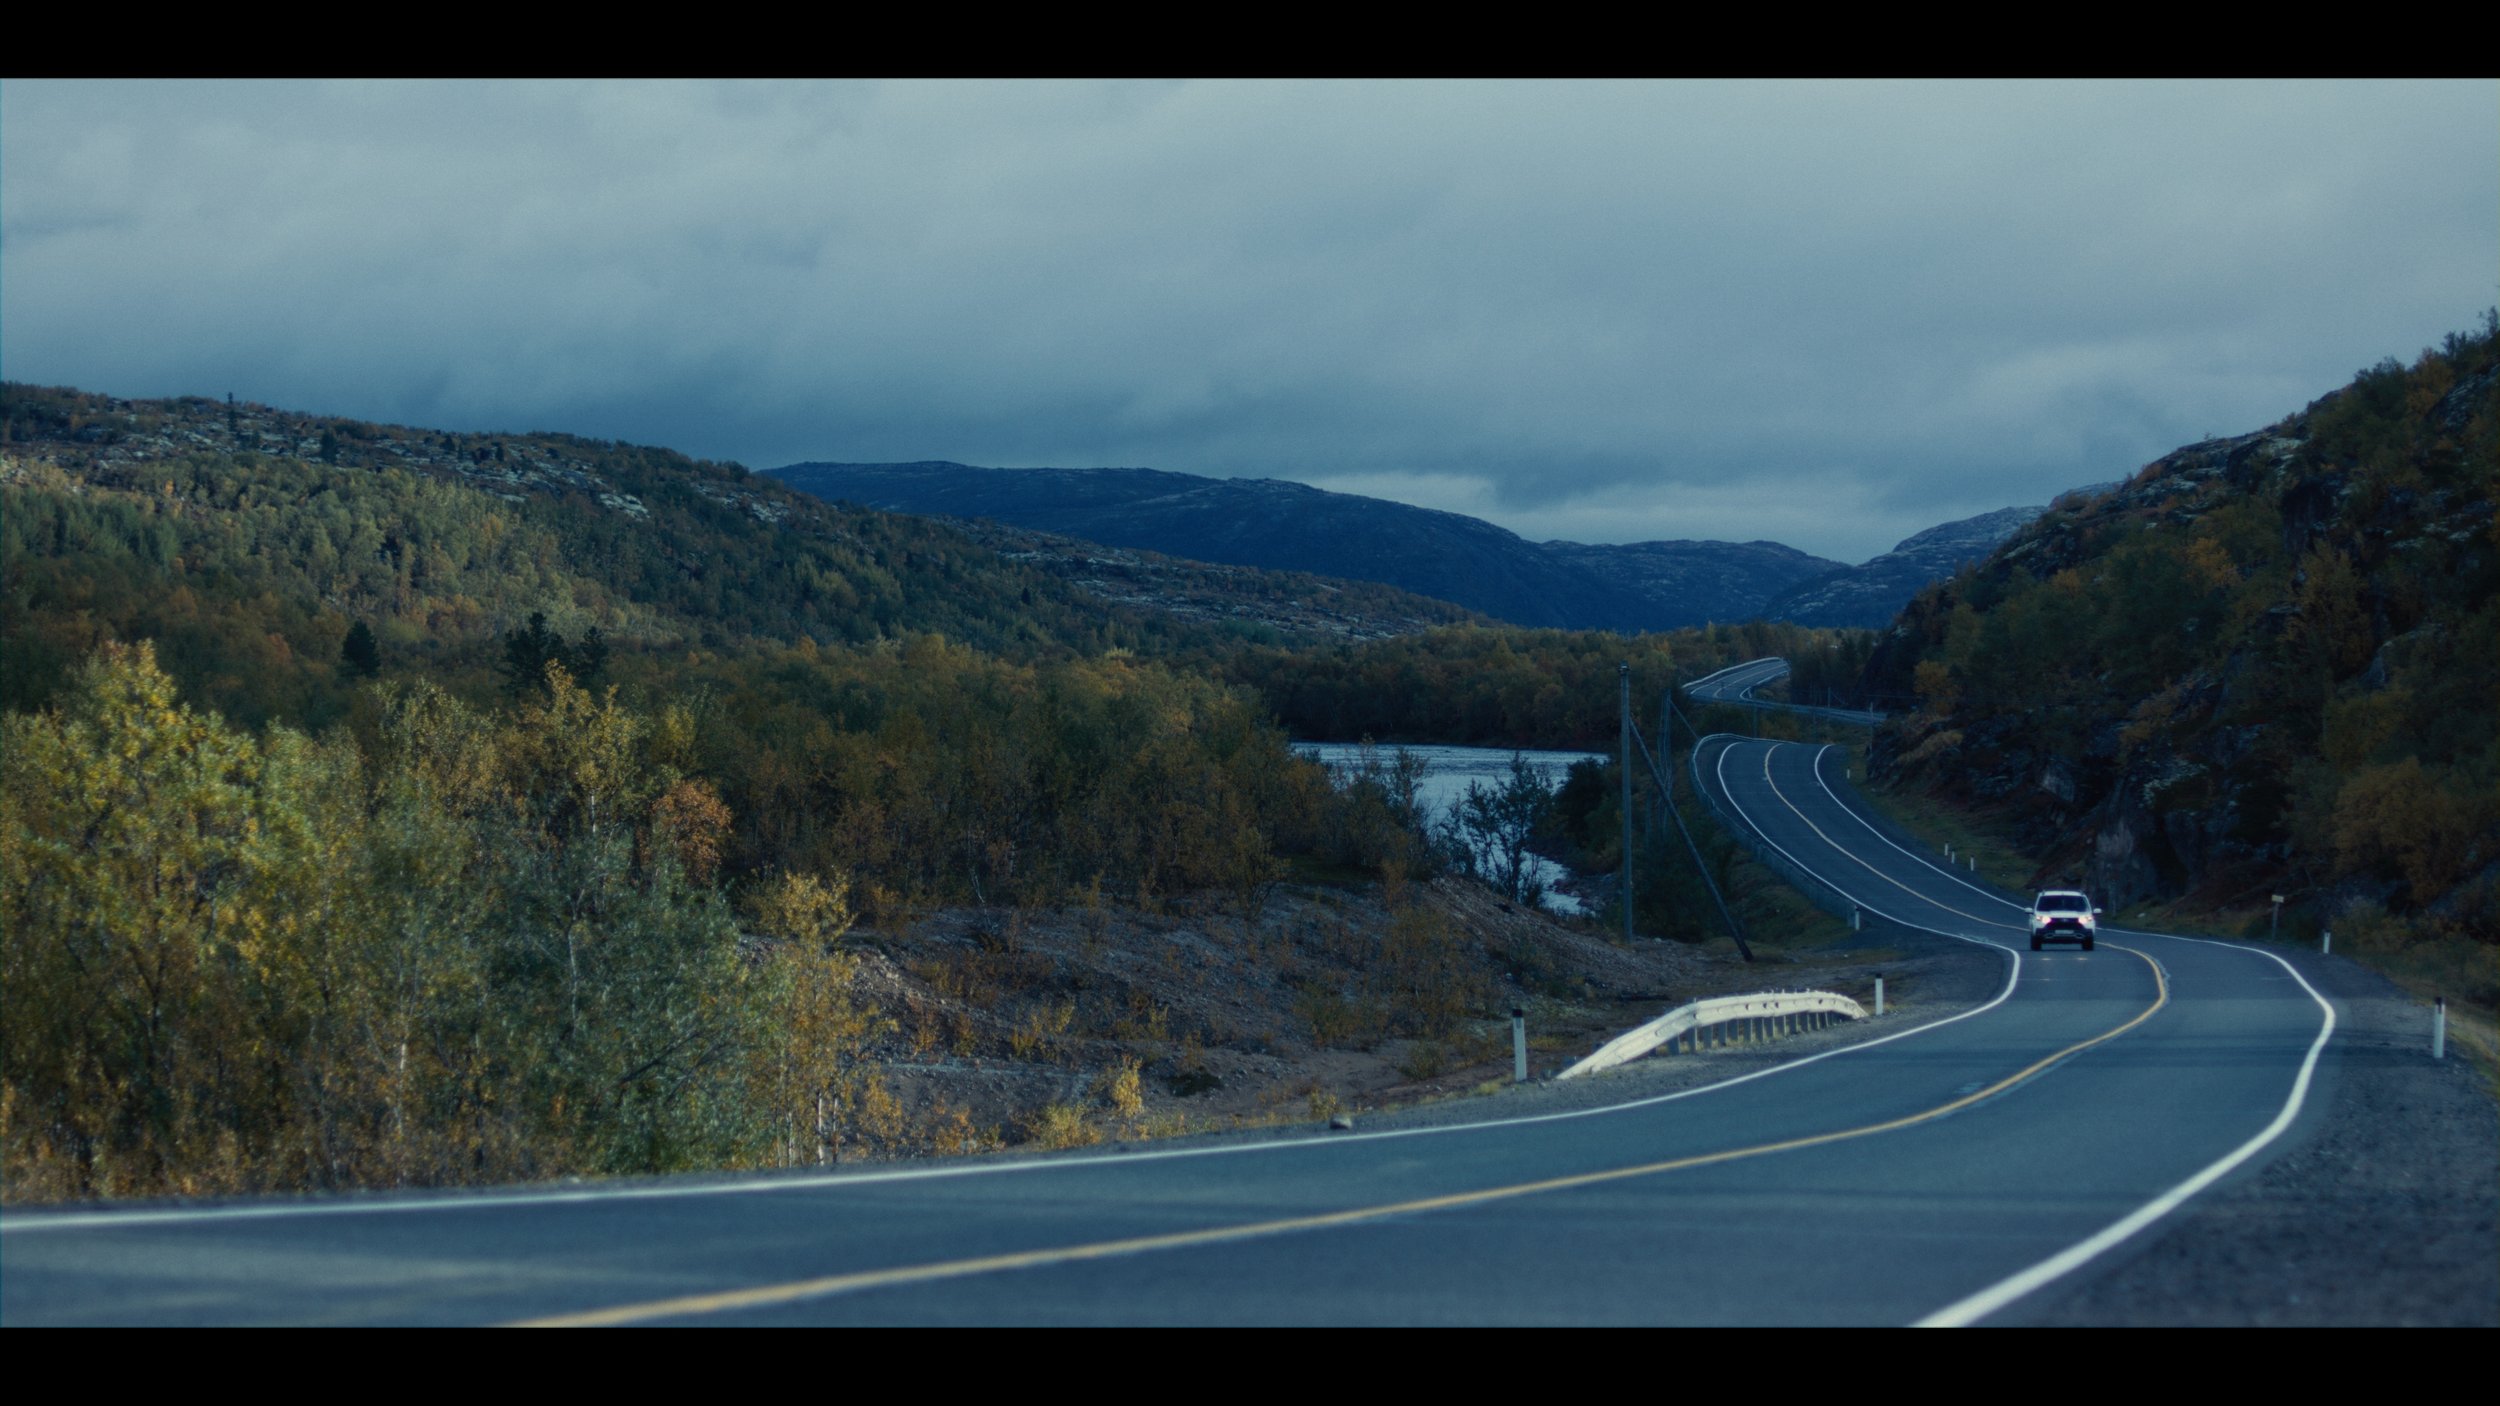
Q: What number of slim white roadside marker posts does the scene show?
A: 9